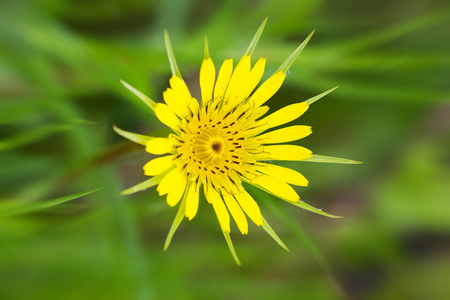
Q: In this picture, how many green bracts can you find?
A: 13